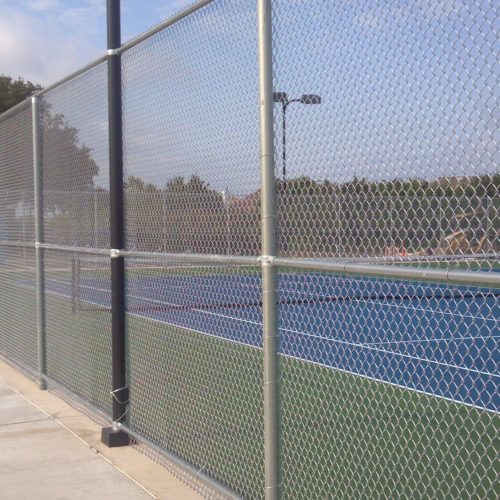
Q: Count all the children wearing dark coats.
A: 0